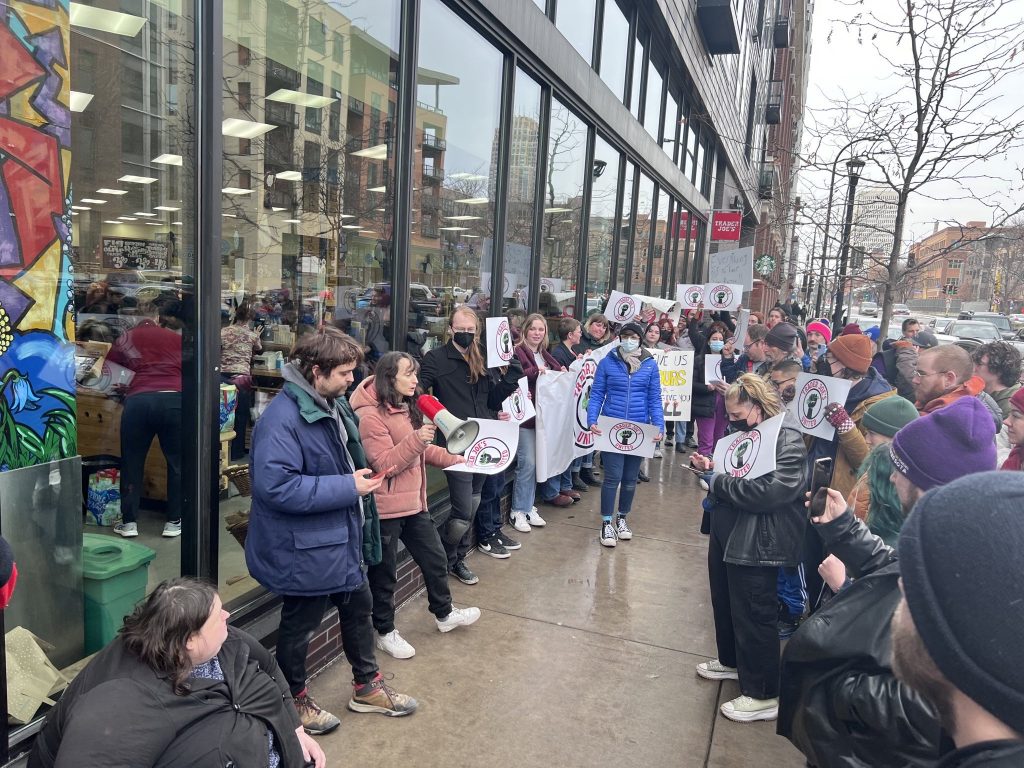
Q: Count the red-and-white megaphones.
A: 1